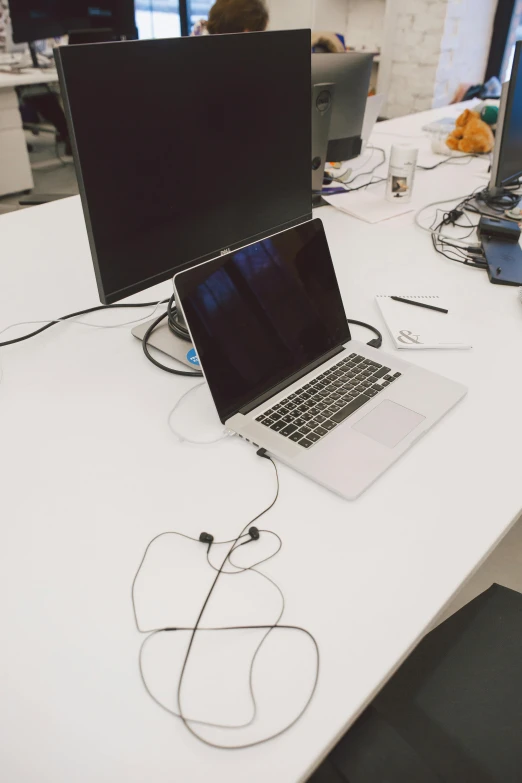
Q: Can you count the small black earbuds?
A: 2